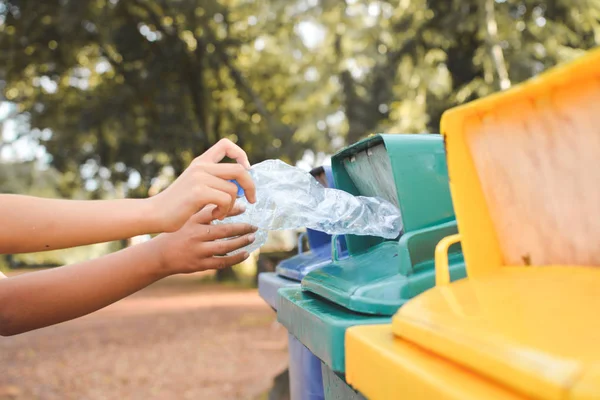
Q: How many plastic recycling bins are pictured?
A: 3